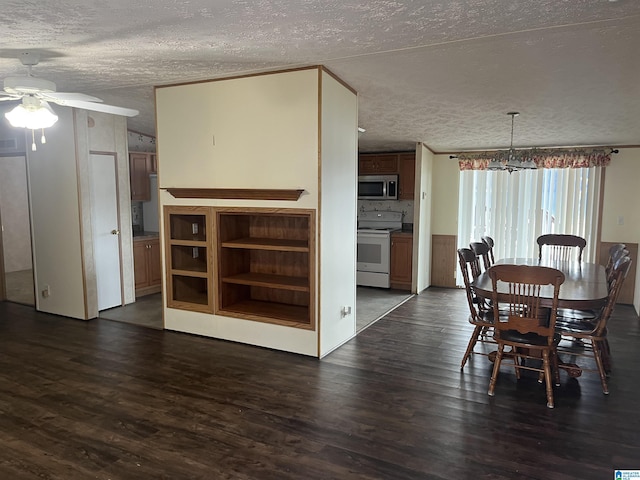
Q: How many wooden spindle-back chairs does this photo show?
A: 8